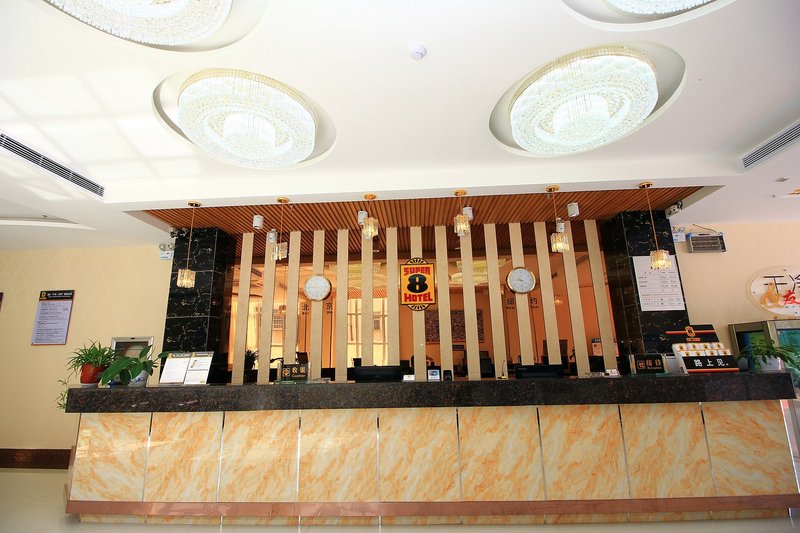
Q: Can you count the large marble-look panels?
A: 9